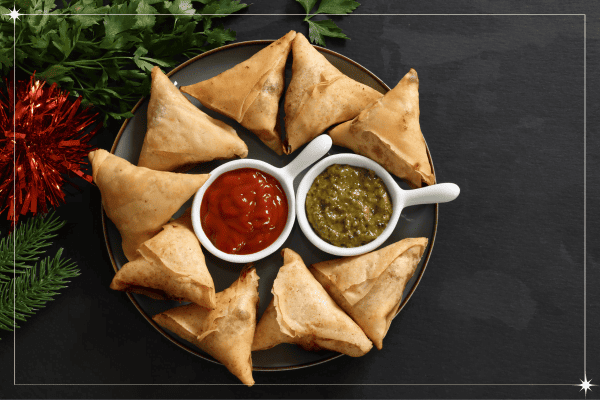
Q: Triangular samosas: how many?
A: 9